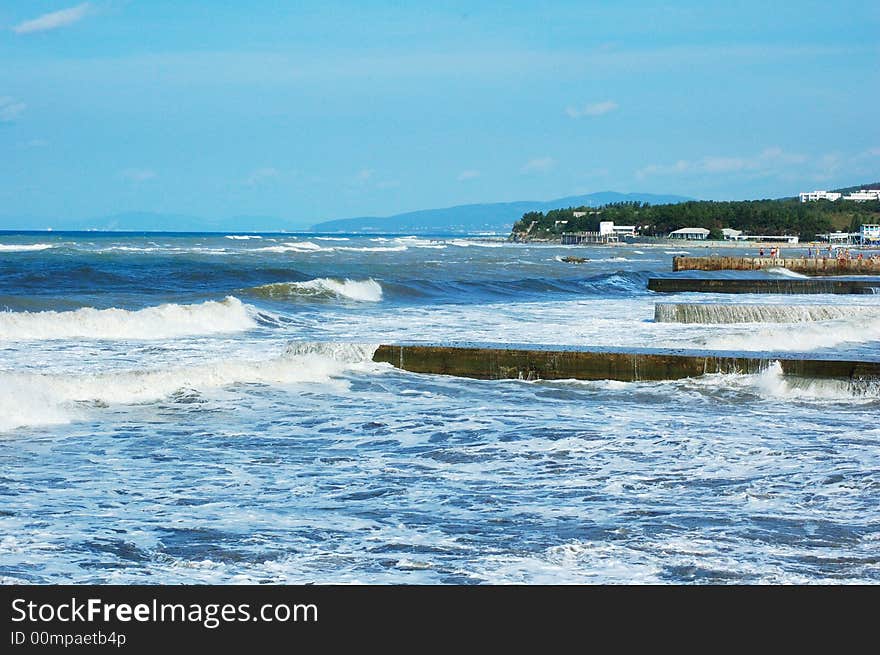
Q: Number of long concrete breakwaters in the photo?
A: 4